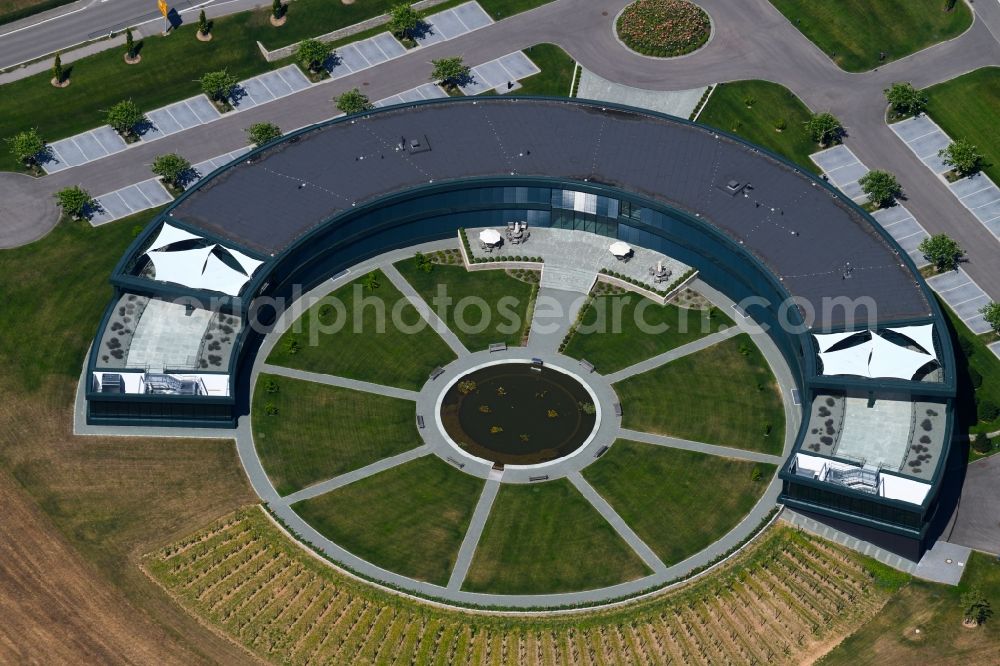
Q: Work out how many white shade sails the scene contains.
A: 8